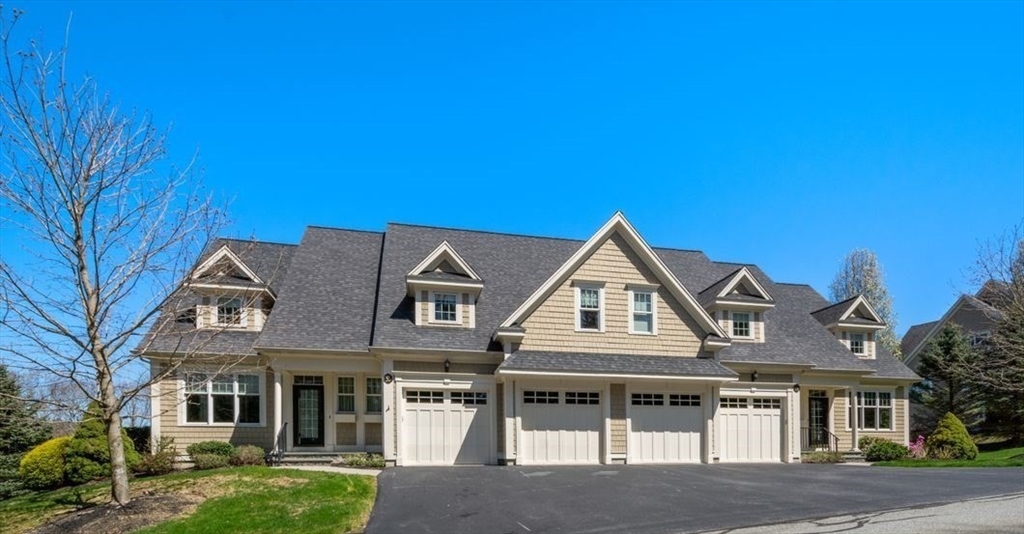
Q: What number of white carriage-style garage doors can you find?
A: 4